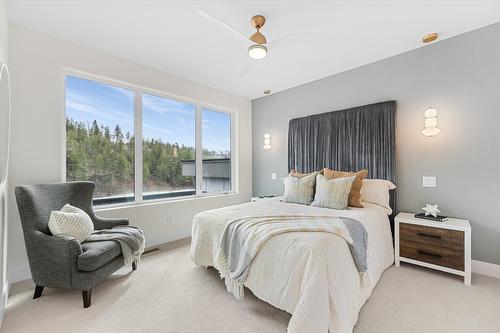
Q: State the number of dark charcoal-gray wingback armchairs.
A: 1